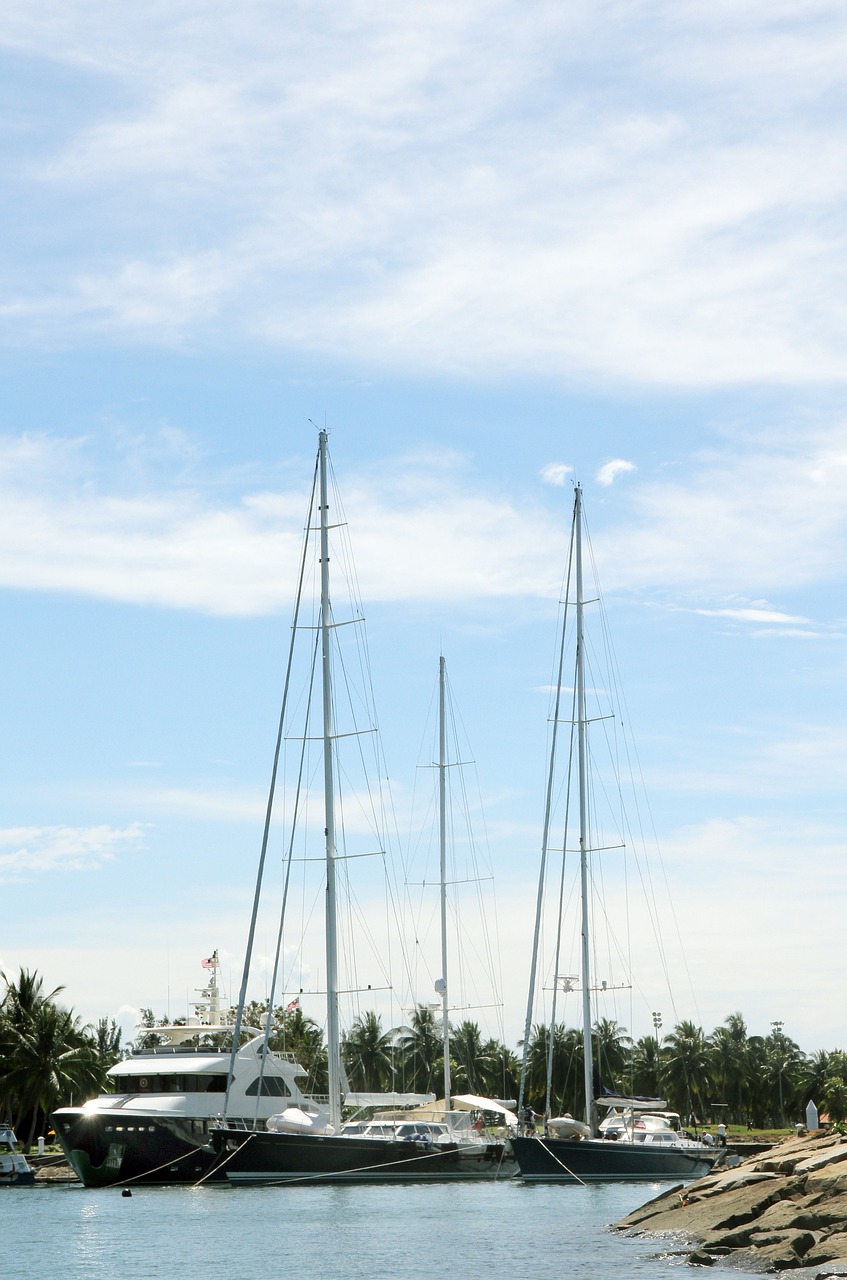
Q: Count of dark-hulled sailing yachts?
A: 2